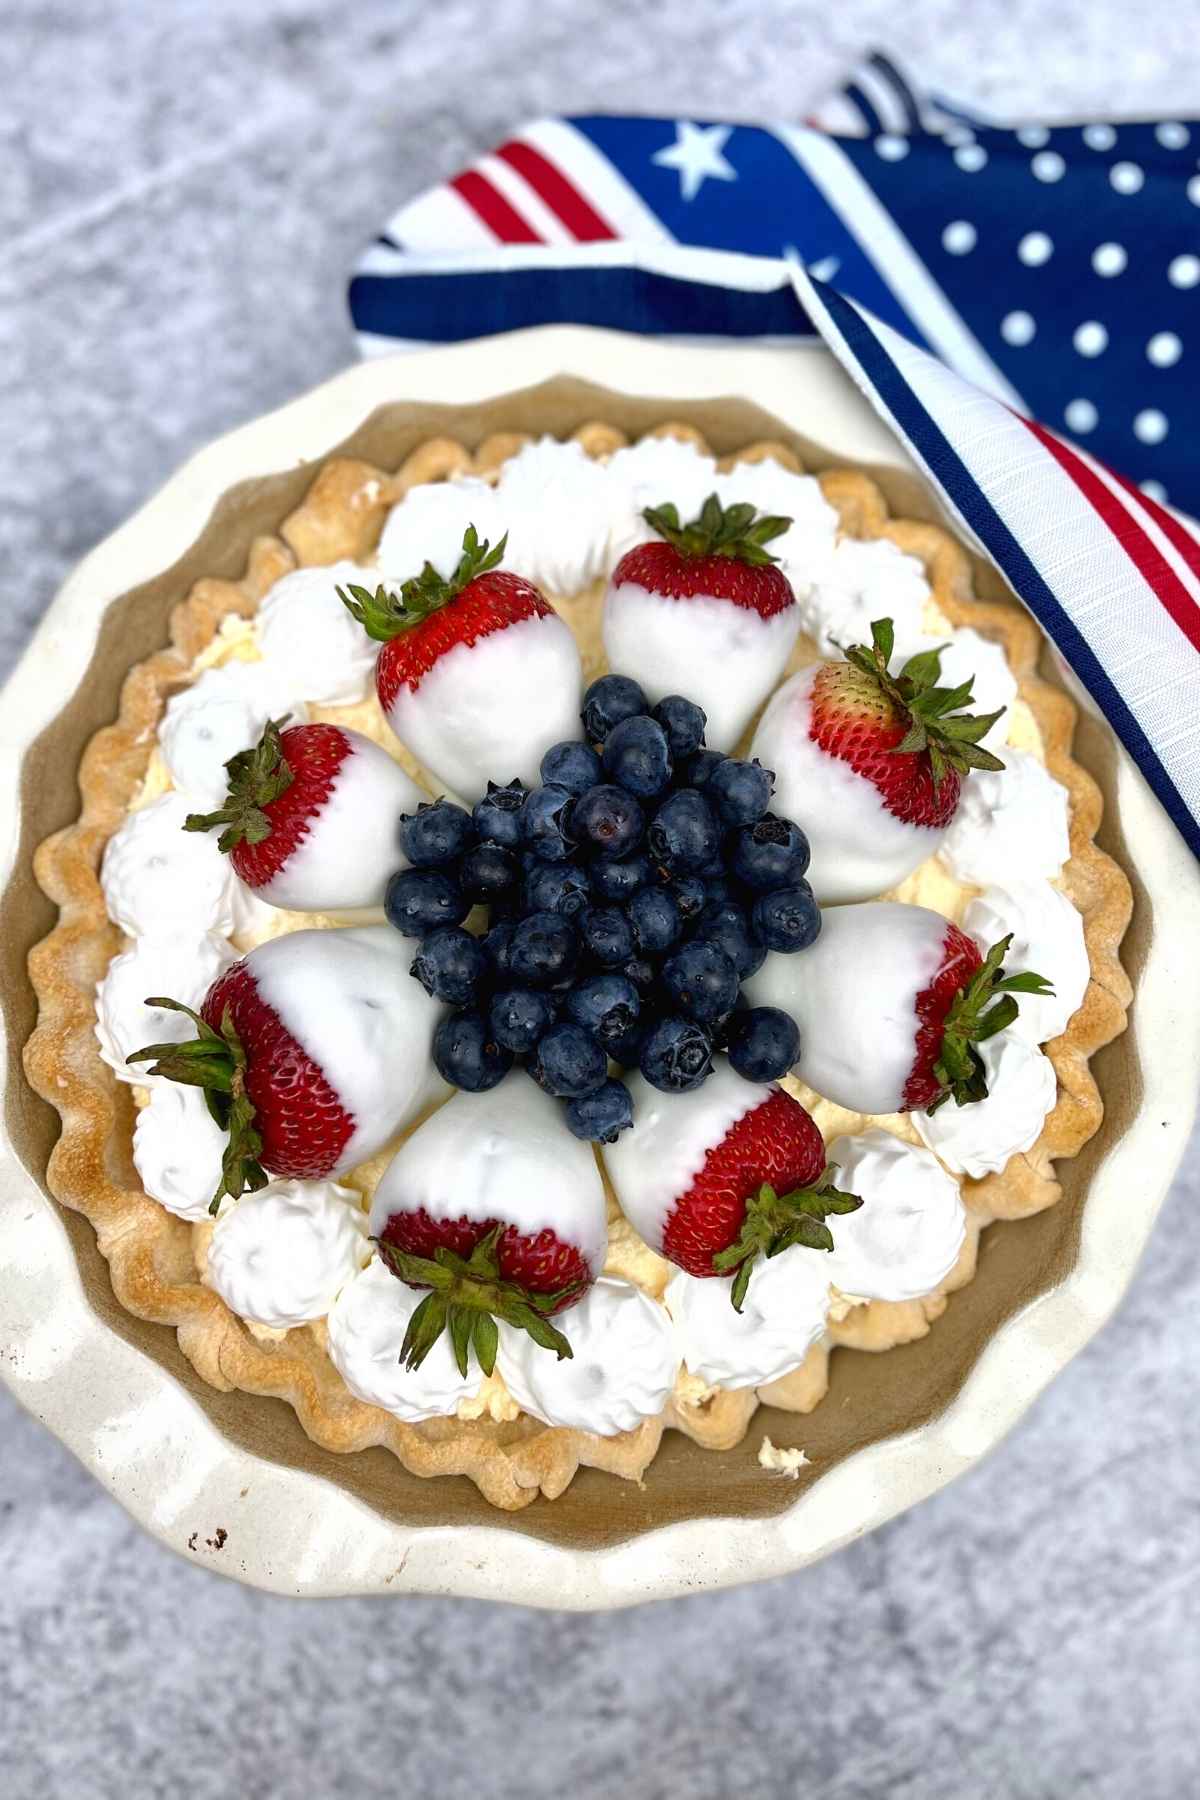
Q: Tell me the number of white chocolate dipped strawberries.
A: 8